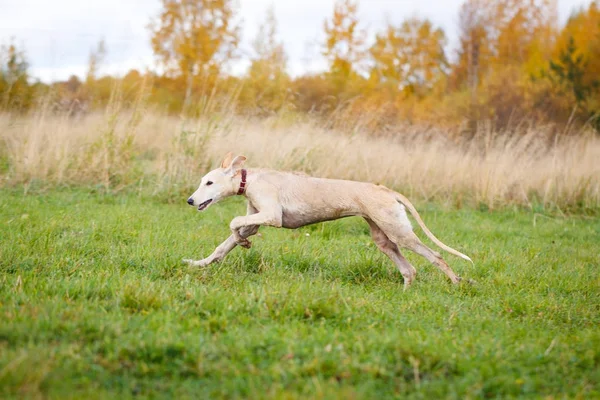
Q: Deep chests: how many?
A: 1